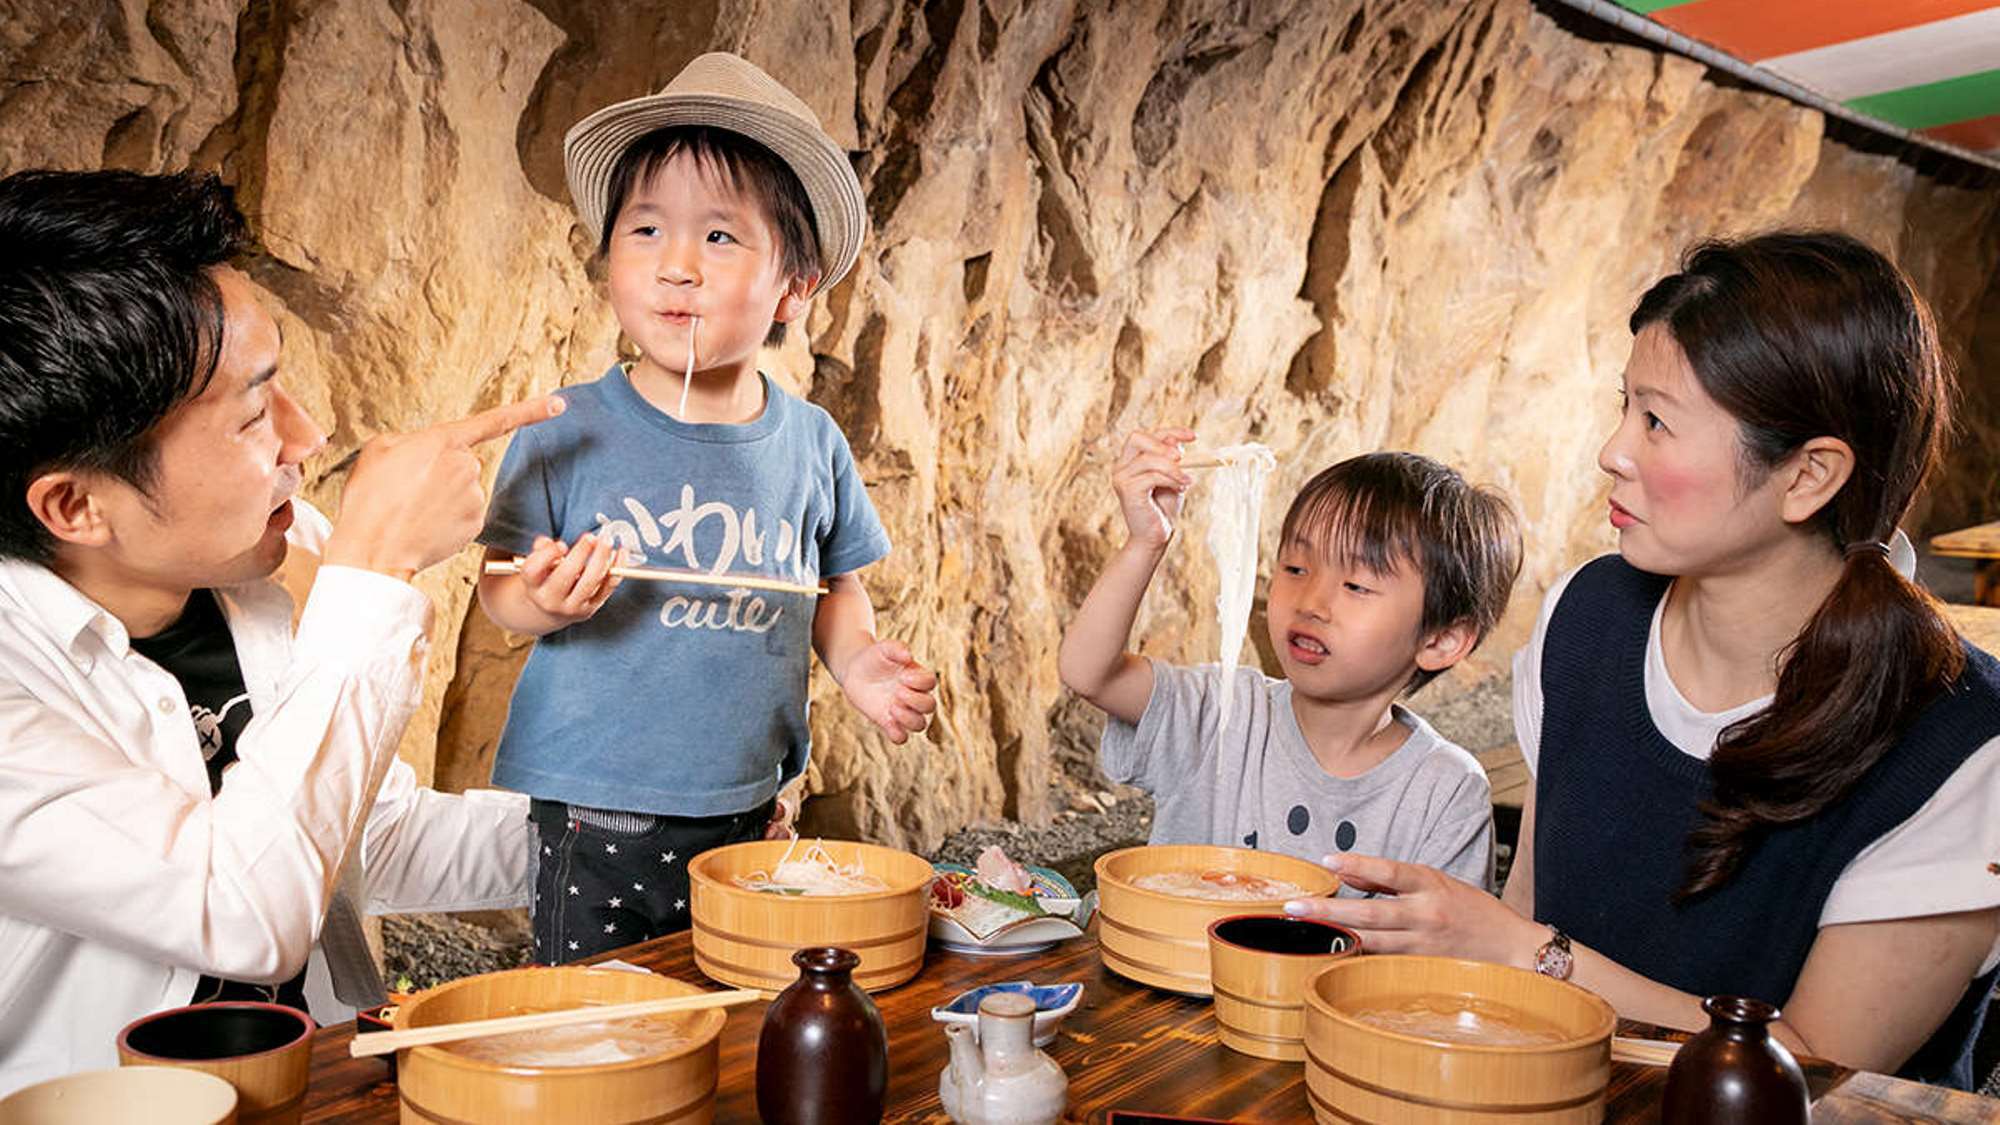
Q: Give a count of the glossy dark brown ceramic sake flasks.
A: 2